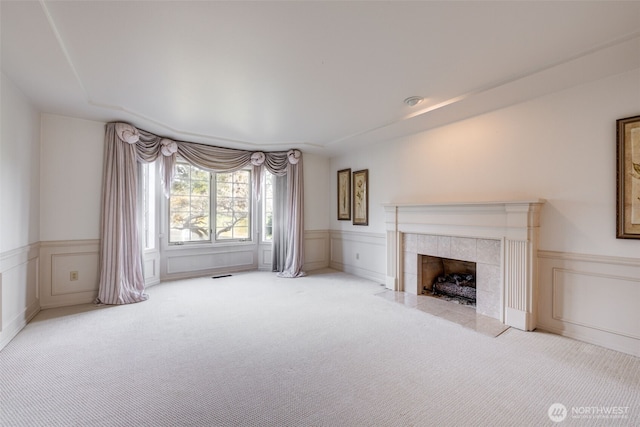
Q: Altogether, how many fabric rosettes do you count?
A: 4